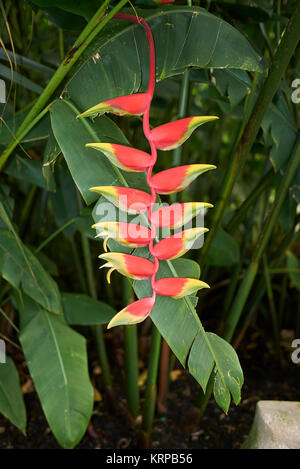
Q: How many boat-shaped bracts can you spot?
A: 11